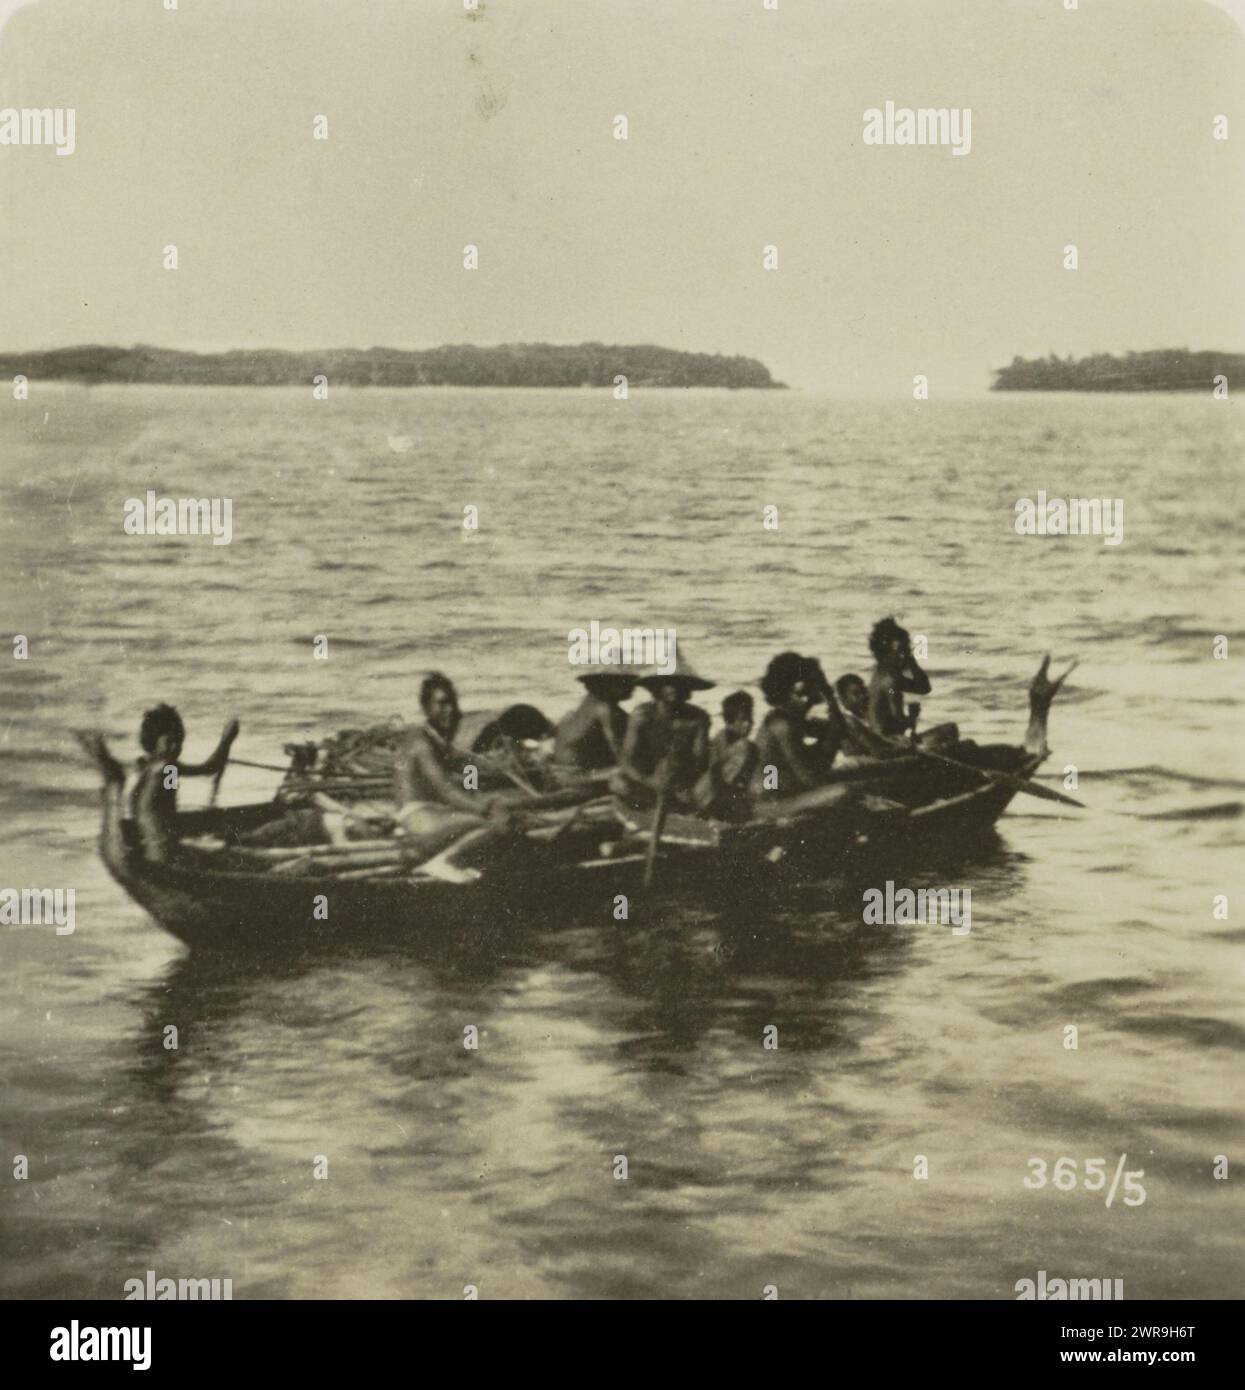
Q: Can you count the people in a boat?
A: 8